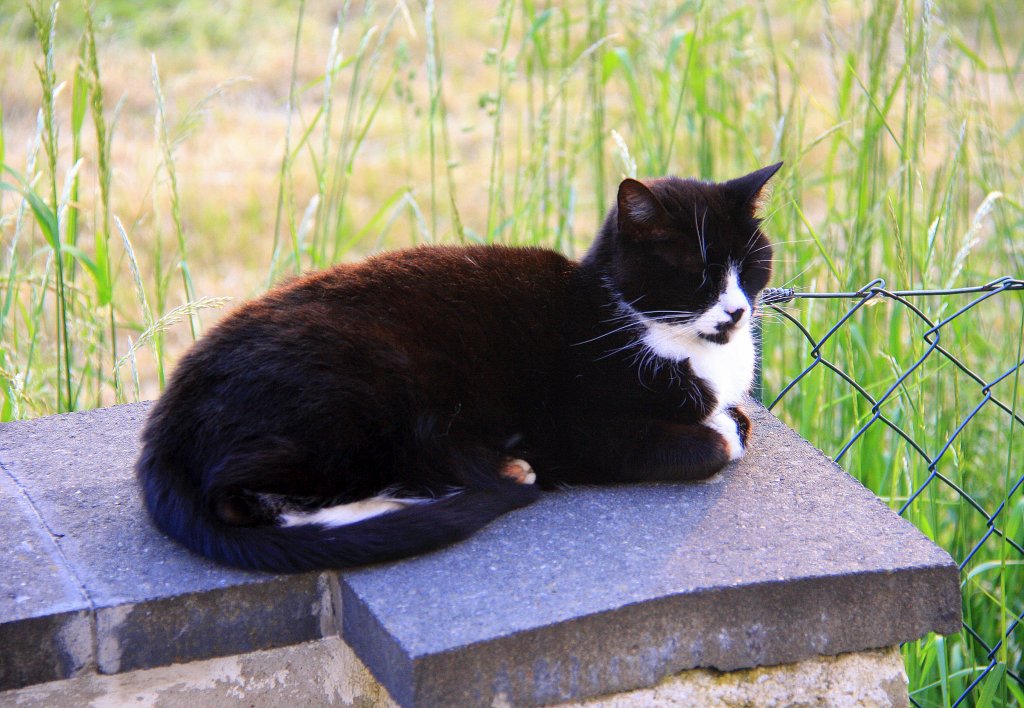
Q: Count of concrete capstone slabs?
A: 3